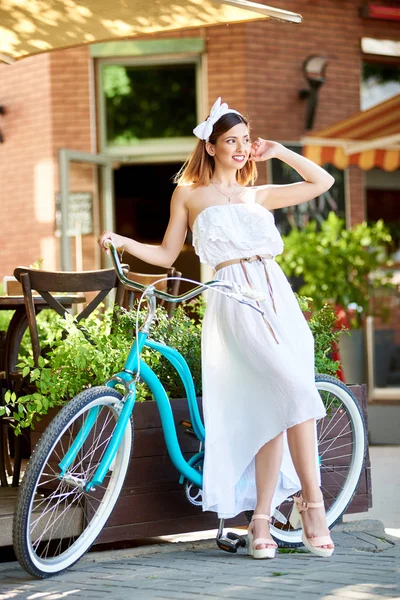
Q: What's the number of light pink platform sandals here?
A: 2